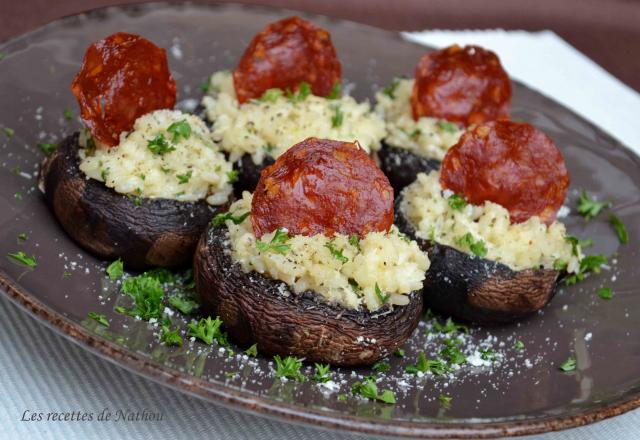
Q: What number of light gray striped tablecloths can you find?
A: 1